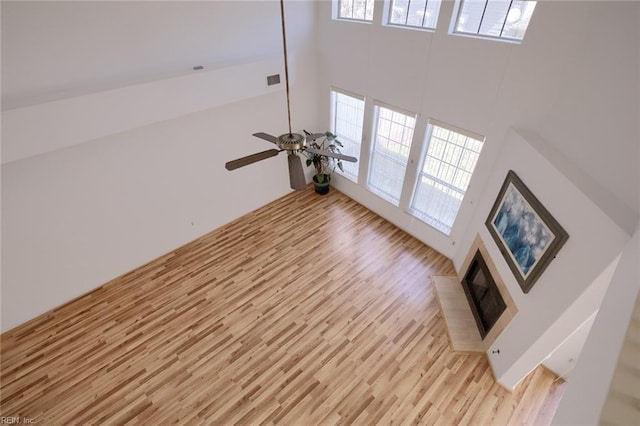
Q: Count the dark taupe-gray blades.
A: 5